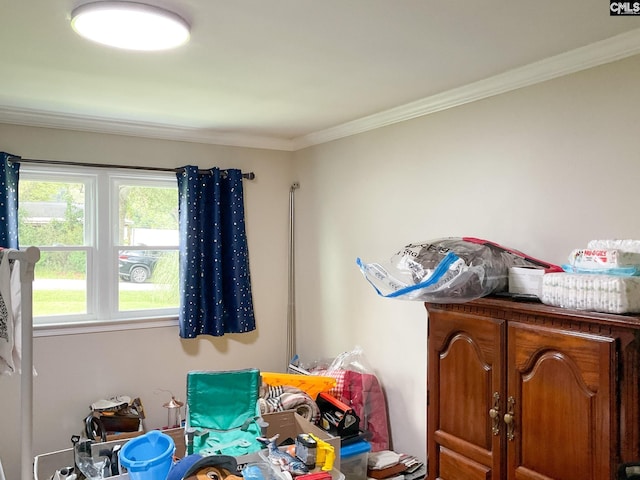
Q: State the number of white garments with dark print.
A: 1